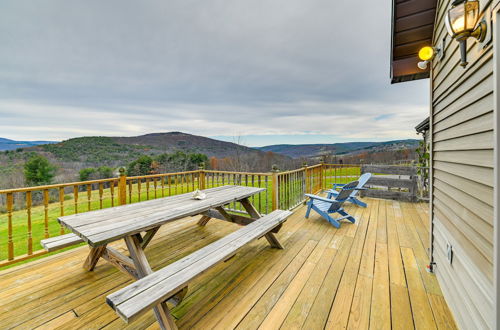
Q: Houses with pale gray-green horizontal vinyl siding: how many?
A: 1